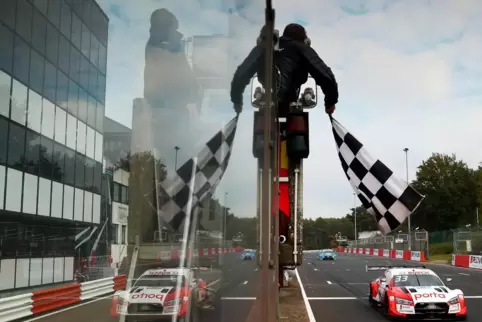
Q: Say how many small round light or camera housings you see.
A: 2